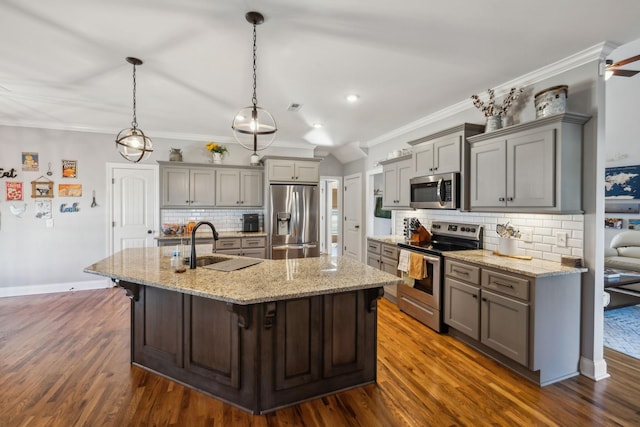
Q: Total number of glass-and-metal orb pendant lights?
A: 2